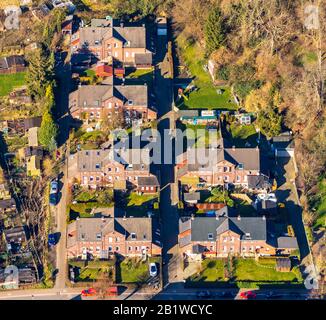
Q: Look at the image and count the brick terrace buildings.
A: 6